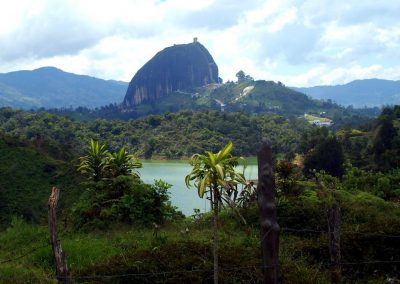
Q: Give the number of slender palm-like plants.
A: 3